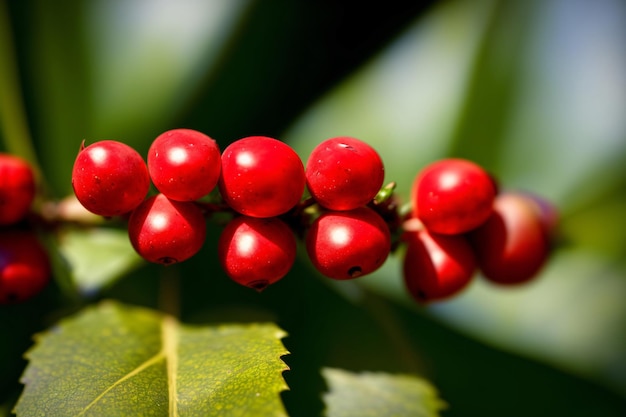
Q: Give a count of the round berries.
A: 12